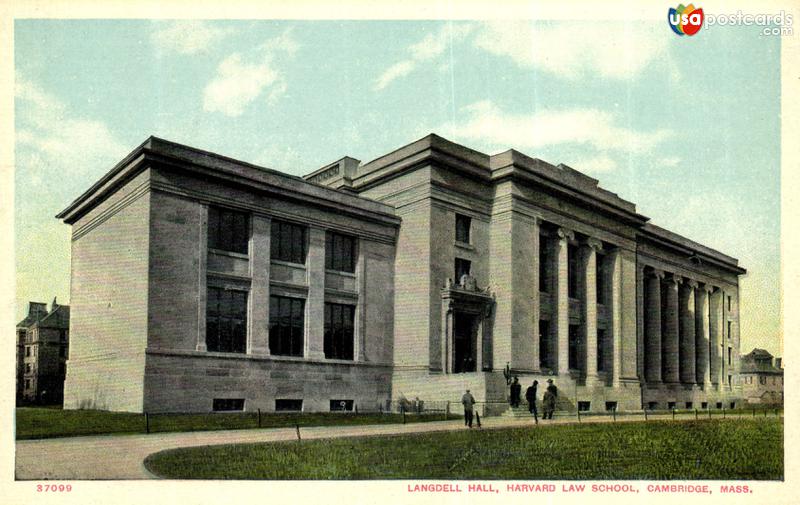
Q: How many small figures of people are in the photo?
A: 5